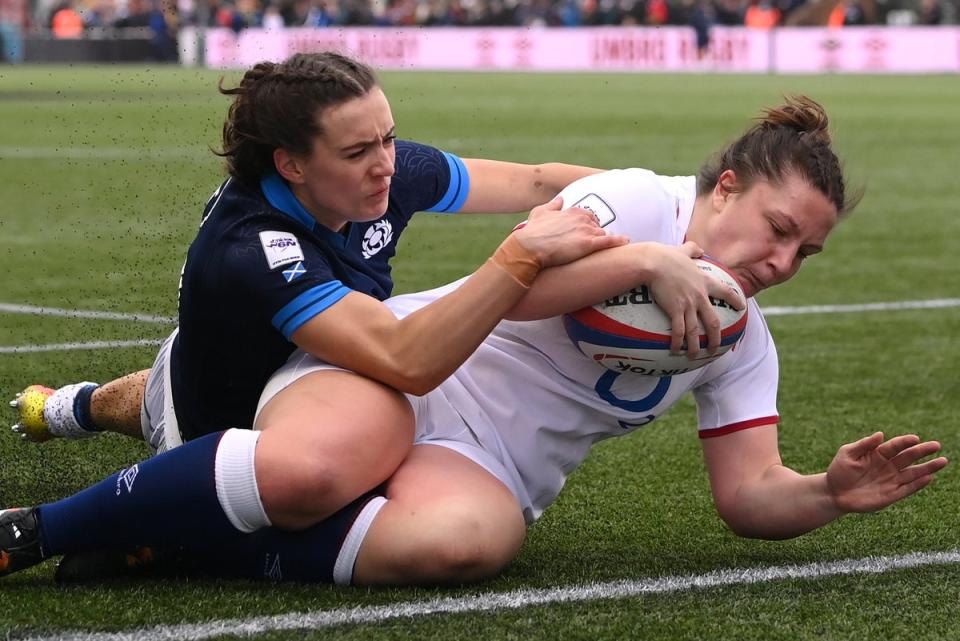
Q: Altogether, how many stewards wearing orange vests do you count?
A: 3